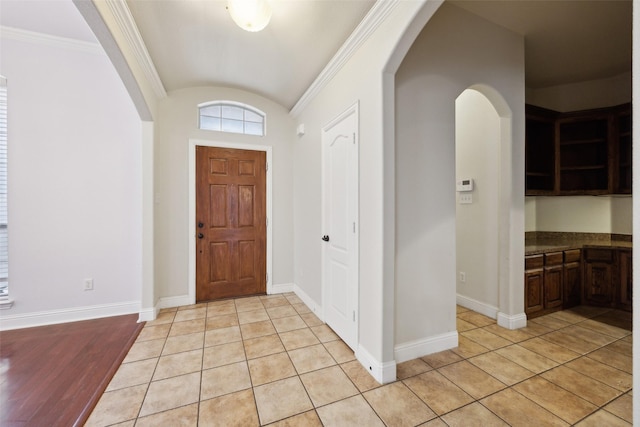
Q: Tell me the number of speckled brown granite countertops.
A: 1